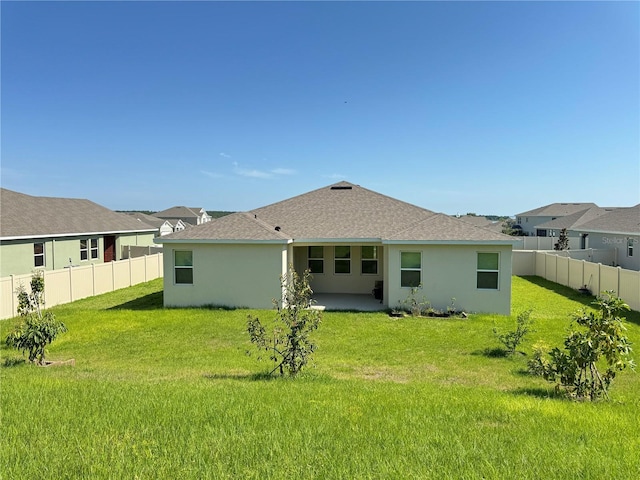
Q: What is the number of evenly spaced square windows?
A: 3